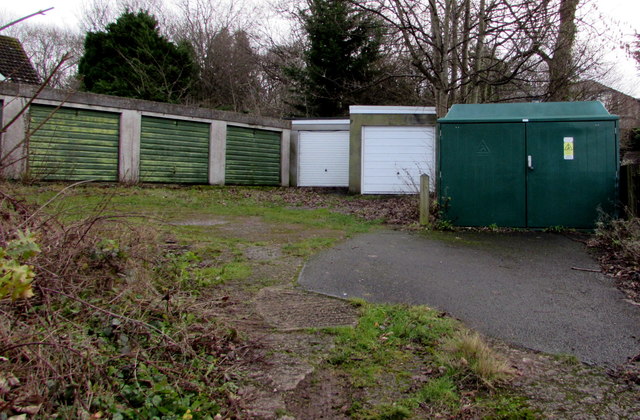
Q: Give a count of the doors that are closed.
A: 7